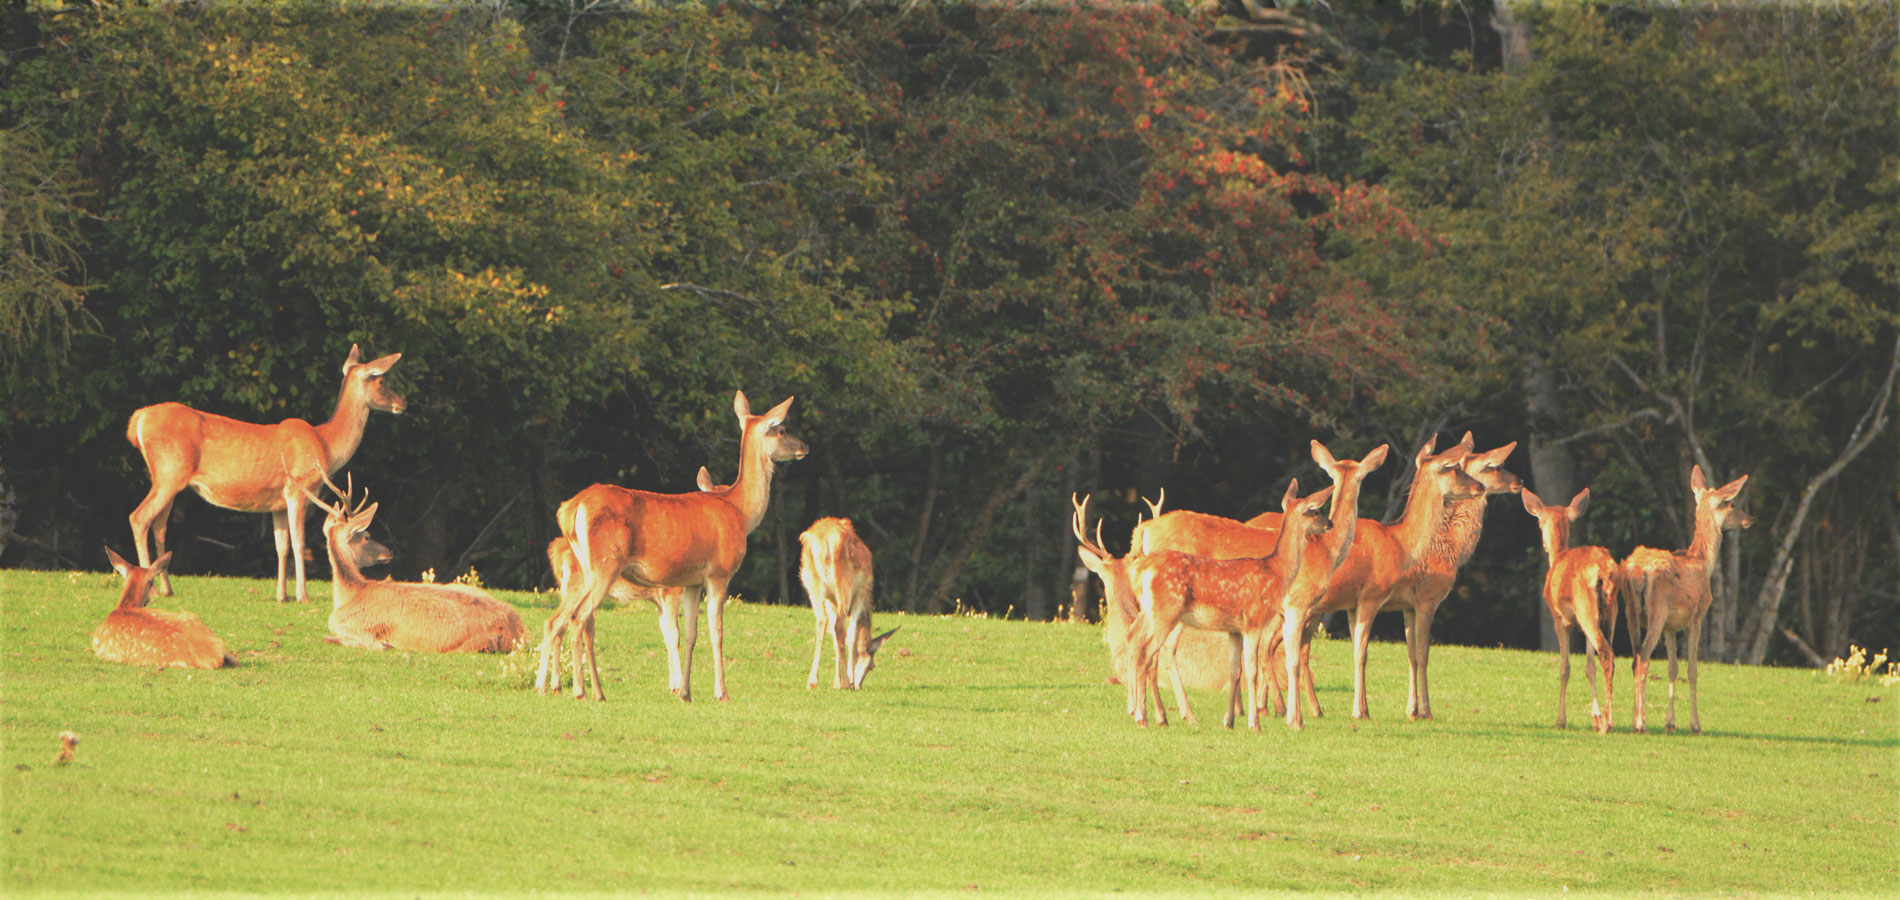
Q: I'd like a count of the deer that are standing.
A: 10